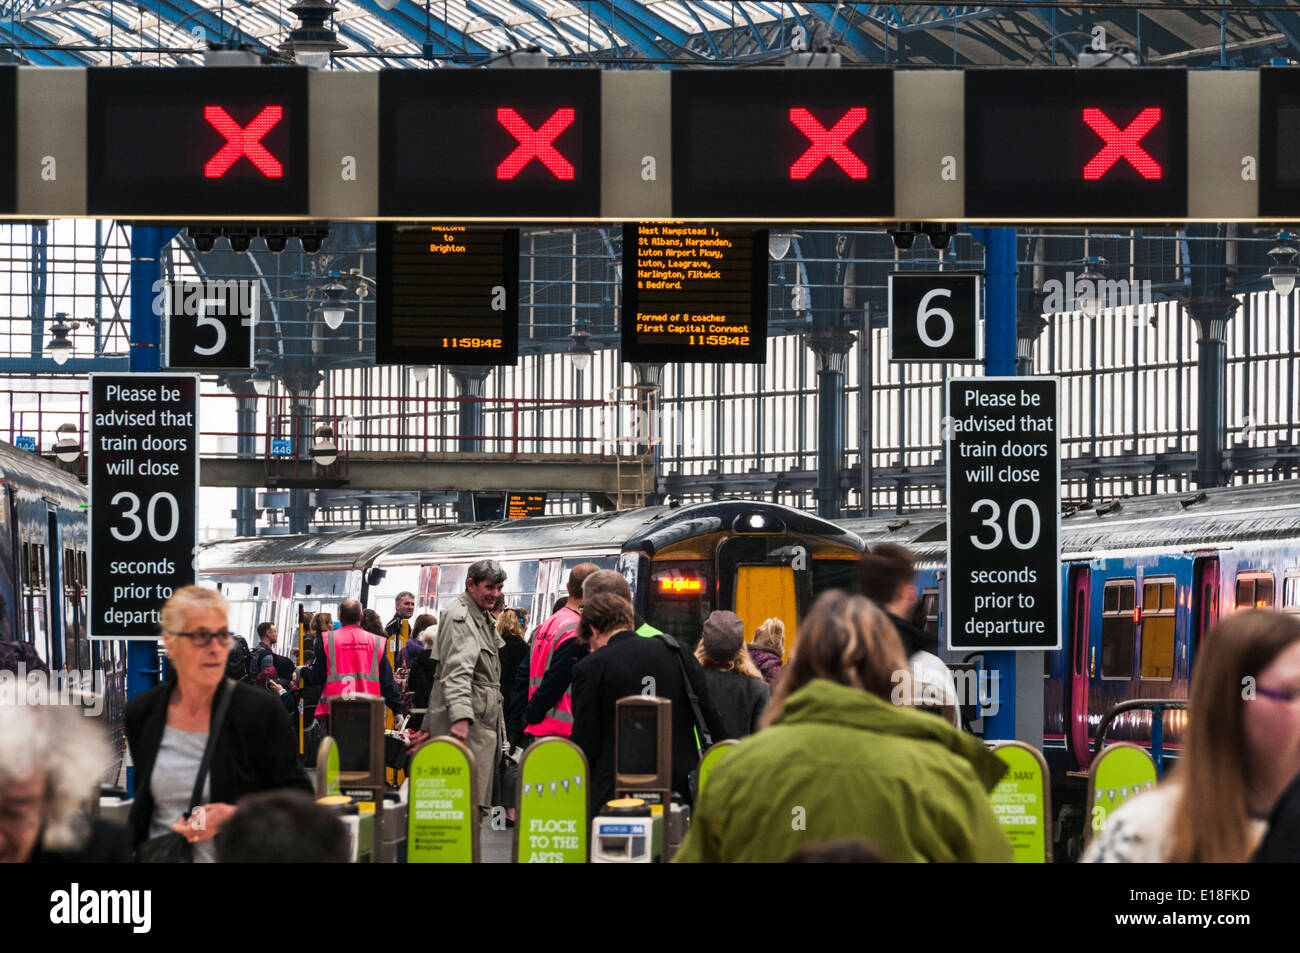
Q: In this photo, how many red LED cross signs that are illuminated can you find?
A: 4